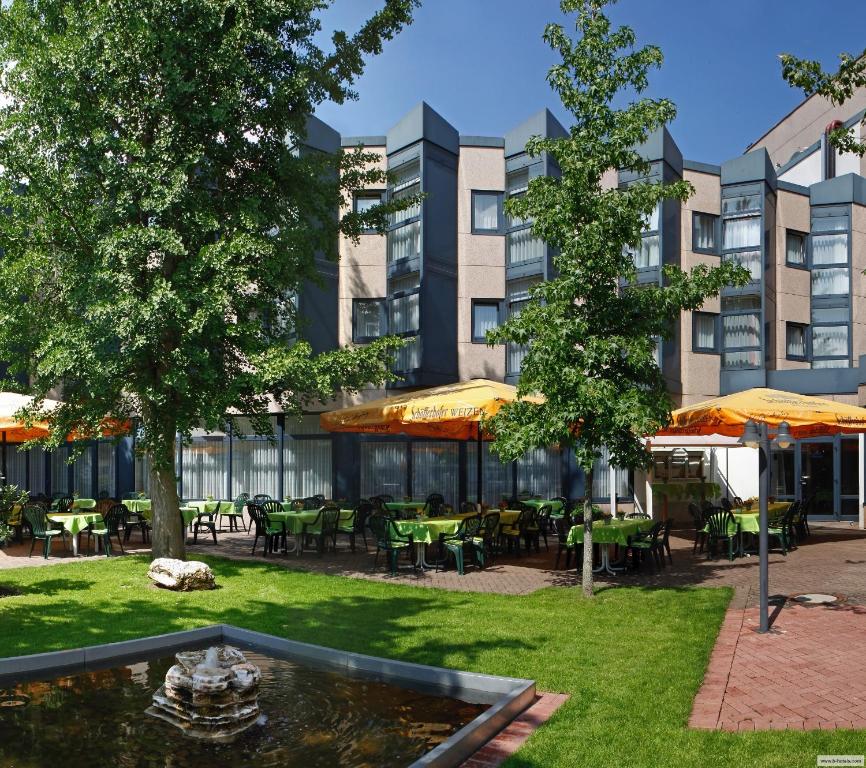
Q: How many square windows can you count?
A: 8